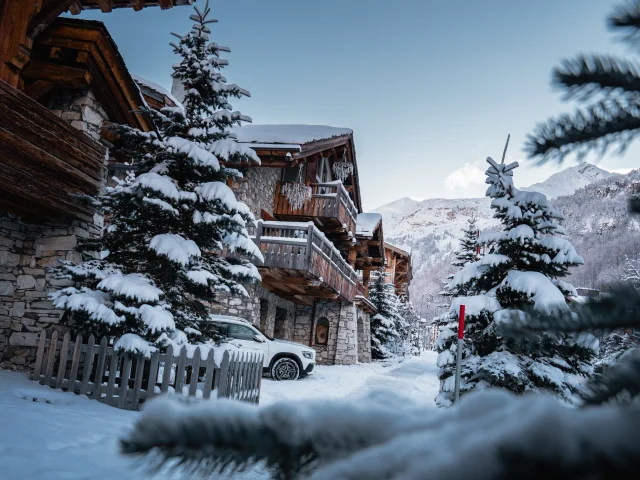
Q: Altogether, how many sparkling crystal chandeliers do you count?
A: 2